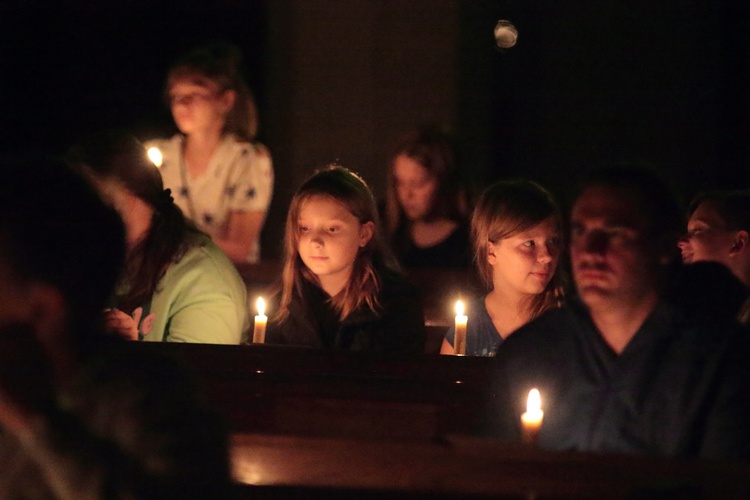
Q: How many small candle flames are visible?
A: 4